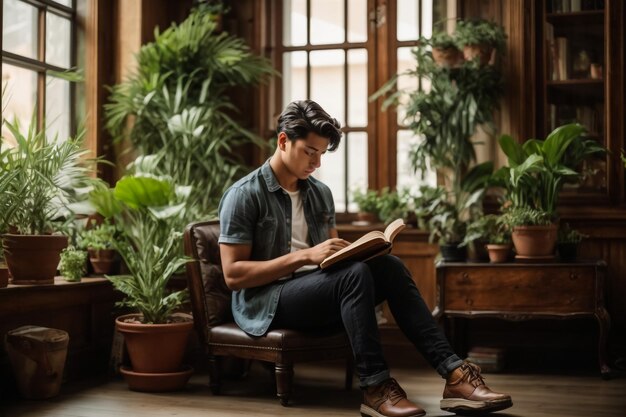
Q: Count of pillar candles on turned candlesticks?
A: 0